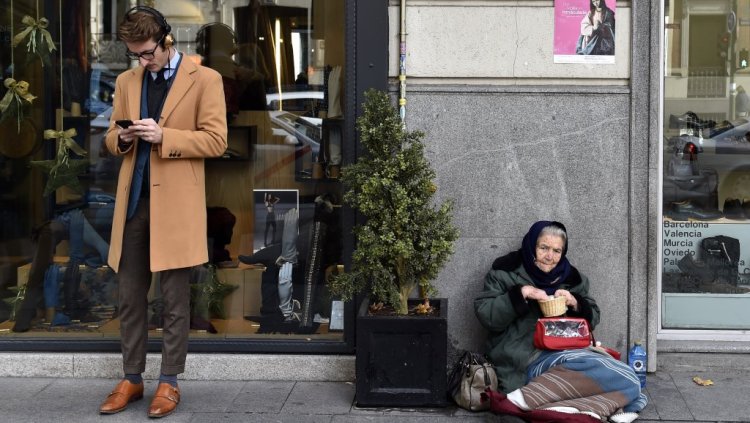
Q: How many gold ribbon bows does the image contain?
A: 3